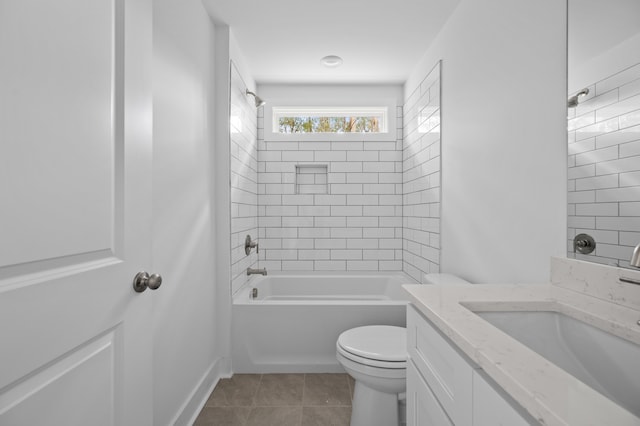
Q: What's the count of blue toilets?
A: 0